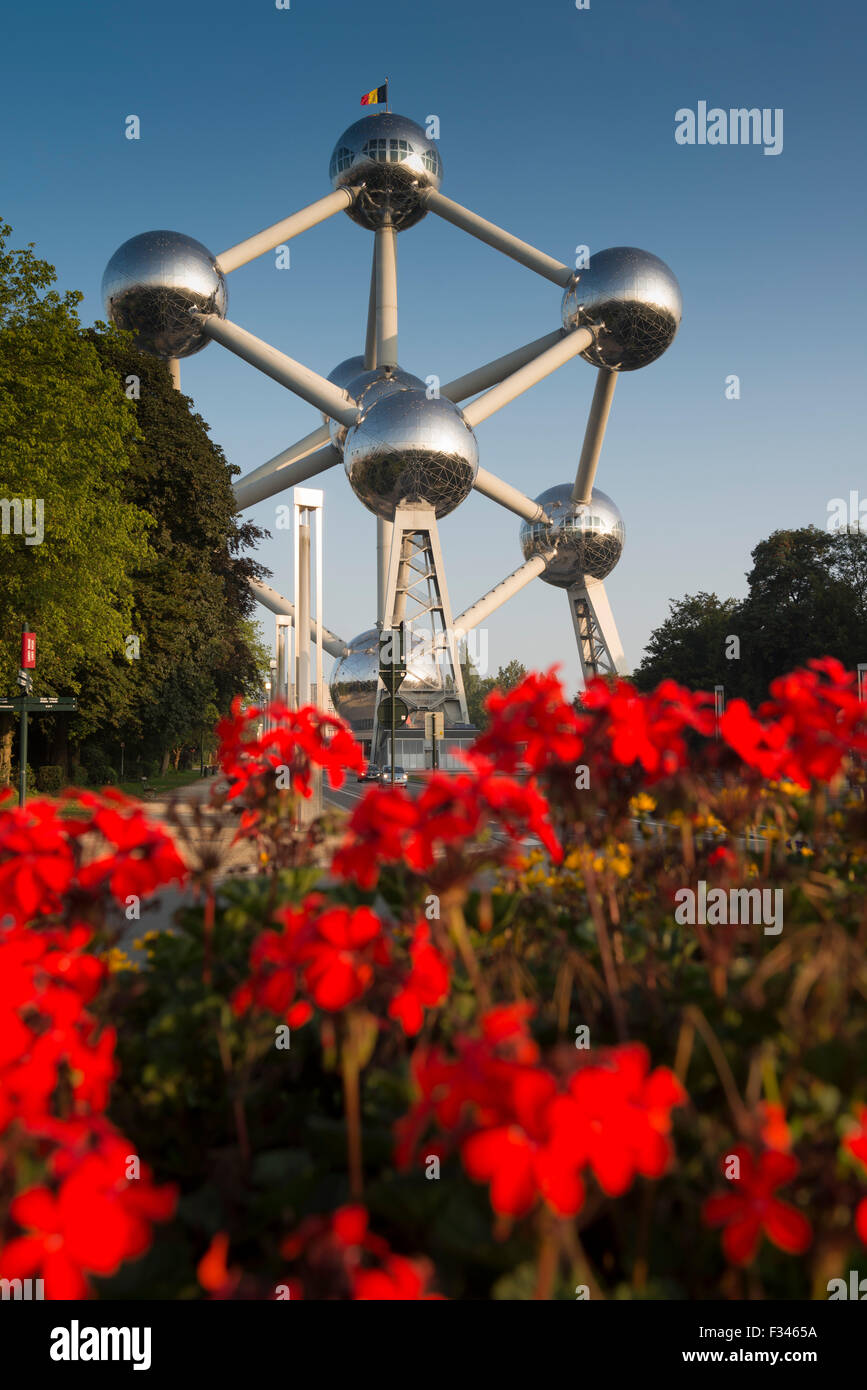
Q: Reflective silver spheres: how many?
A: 8